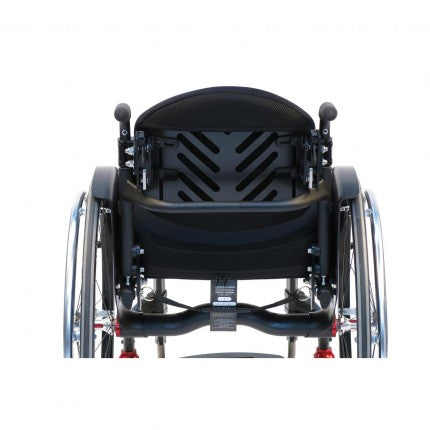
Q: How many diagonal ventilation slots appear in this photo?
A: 10